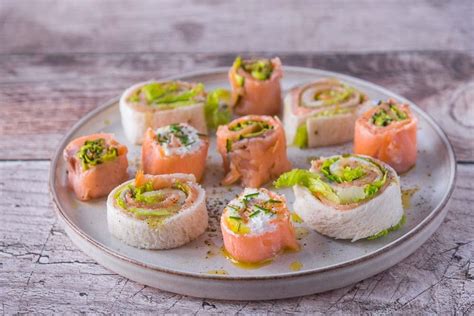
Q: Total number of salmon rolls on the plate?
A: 6